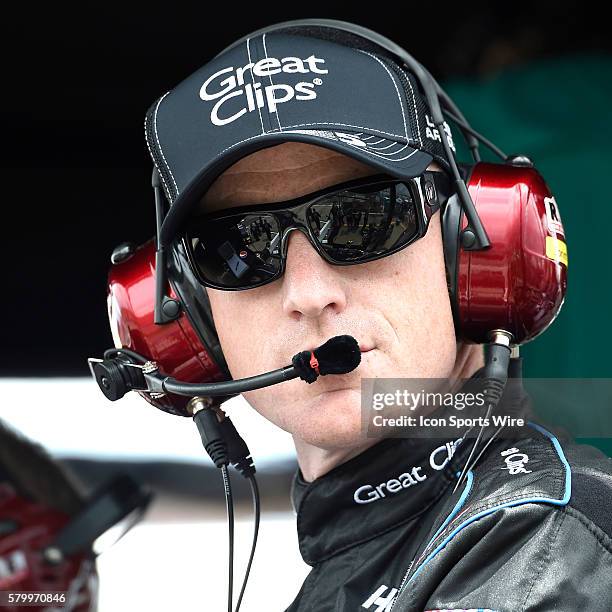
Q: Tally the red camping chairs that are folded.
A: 0